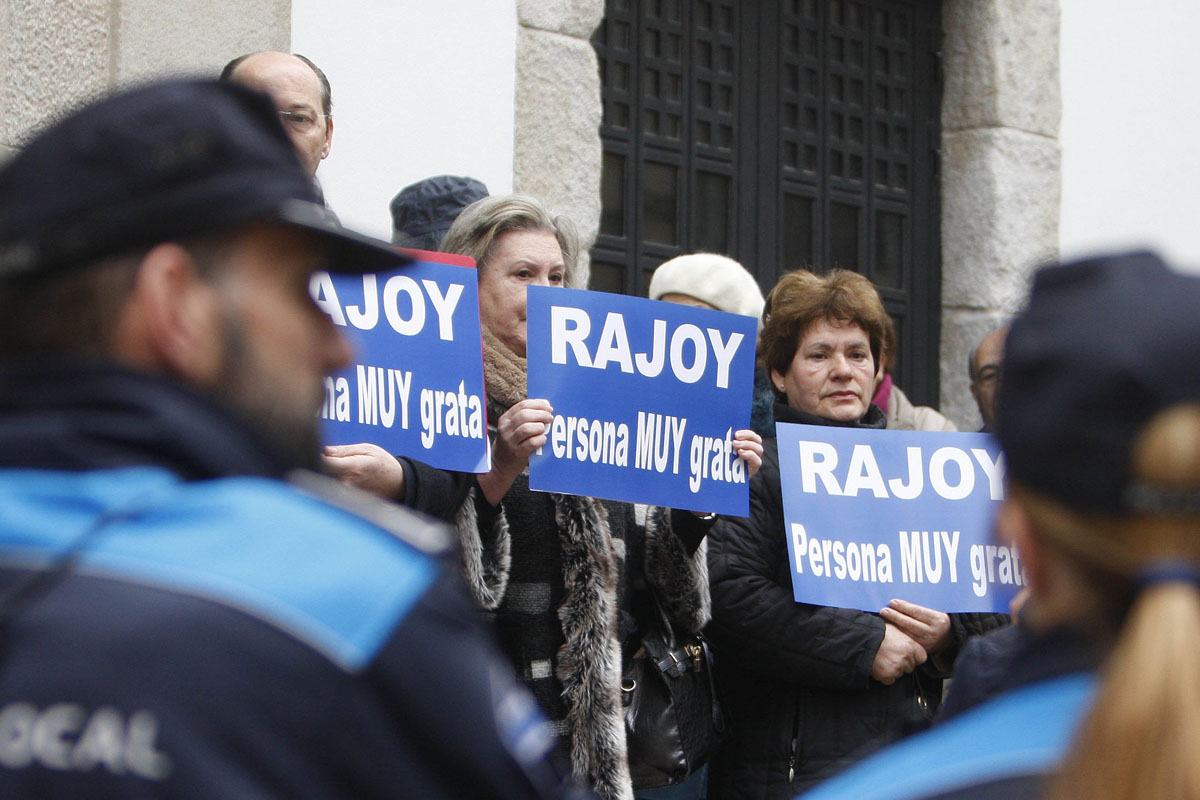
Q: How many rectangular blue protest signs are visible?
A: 3